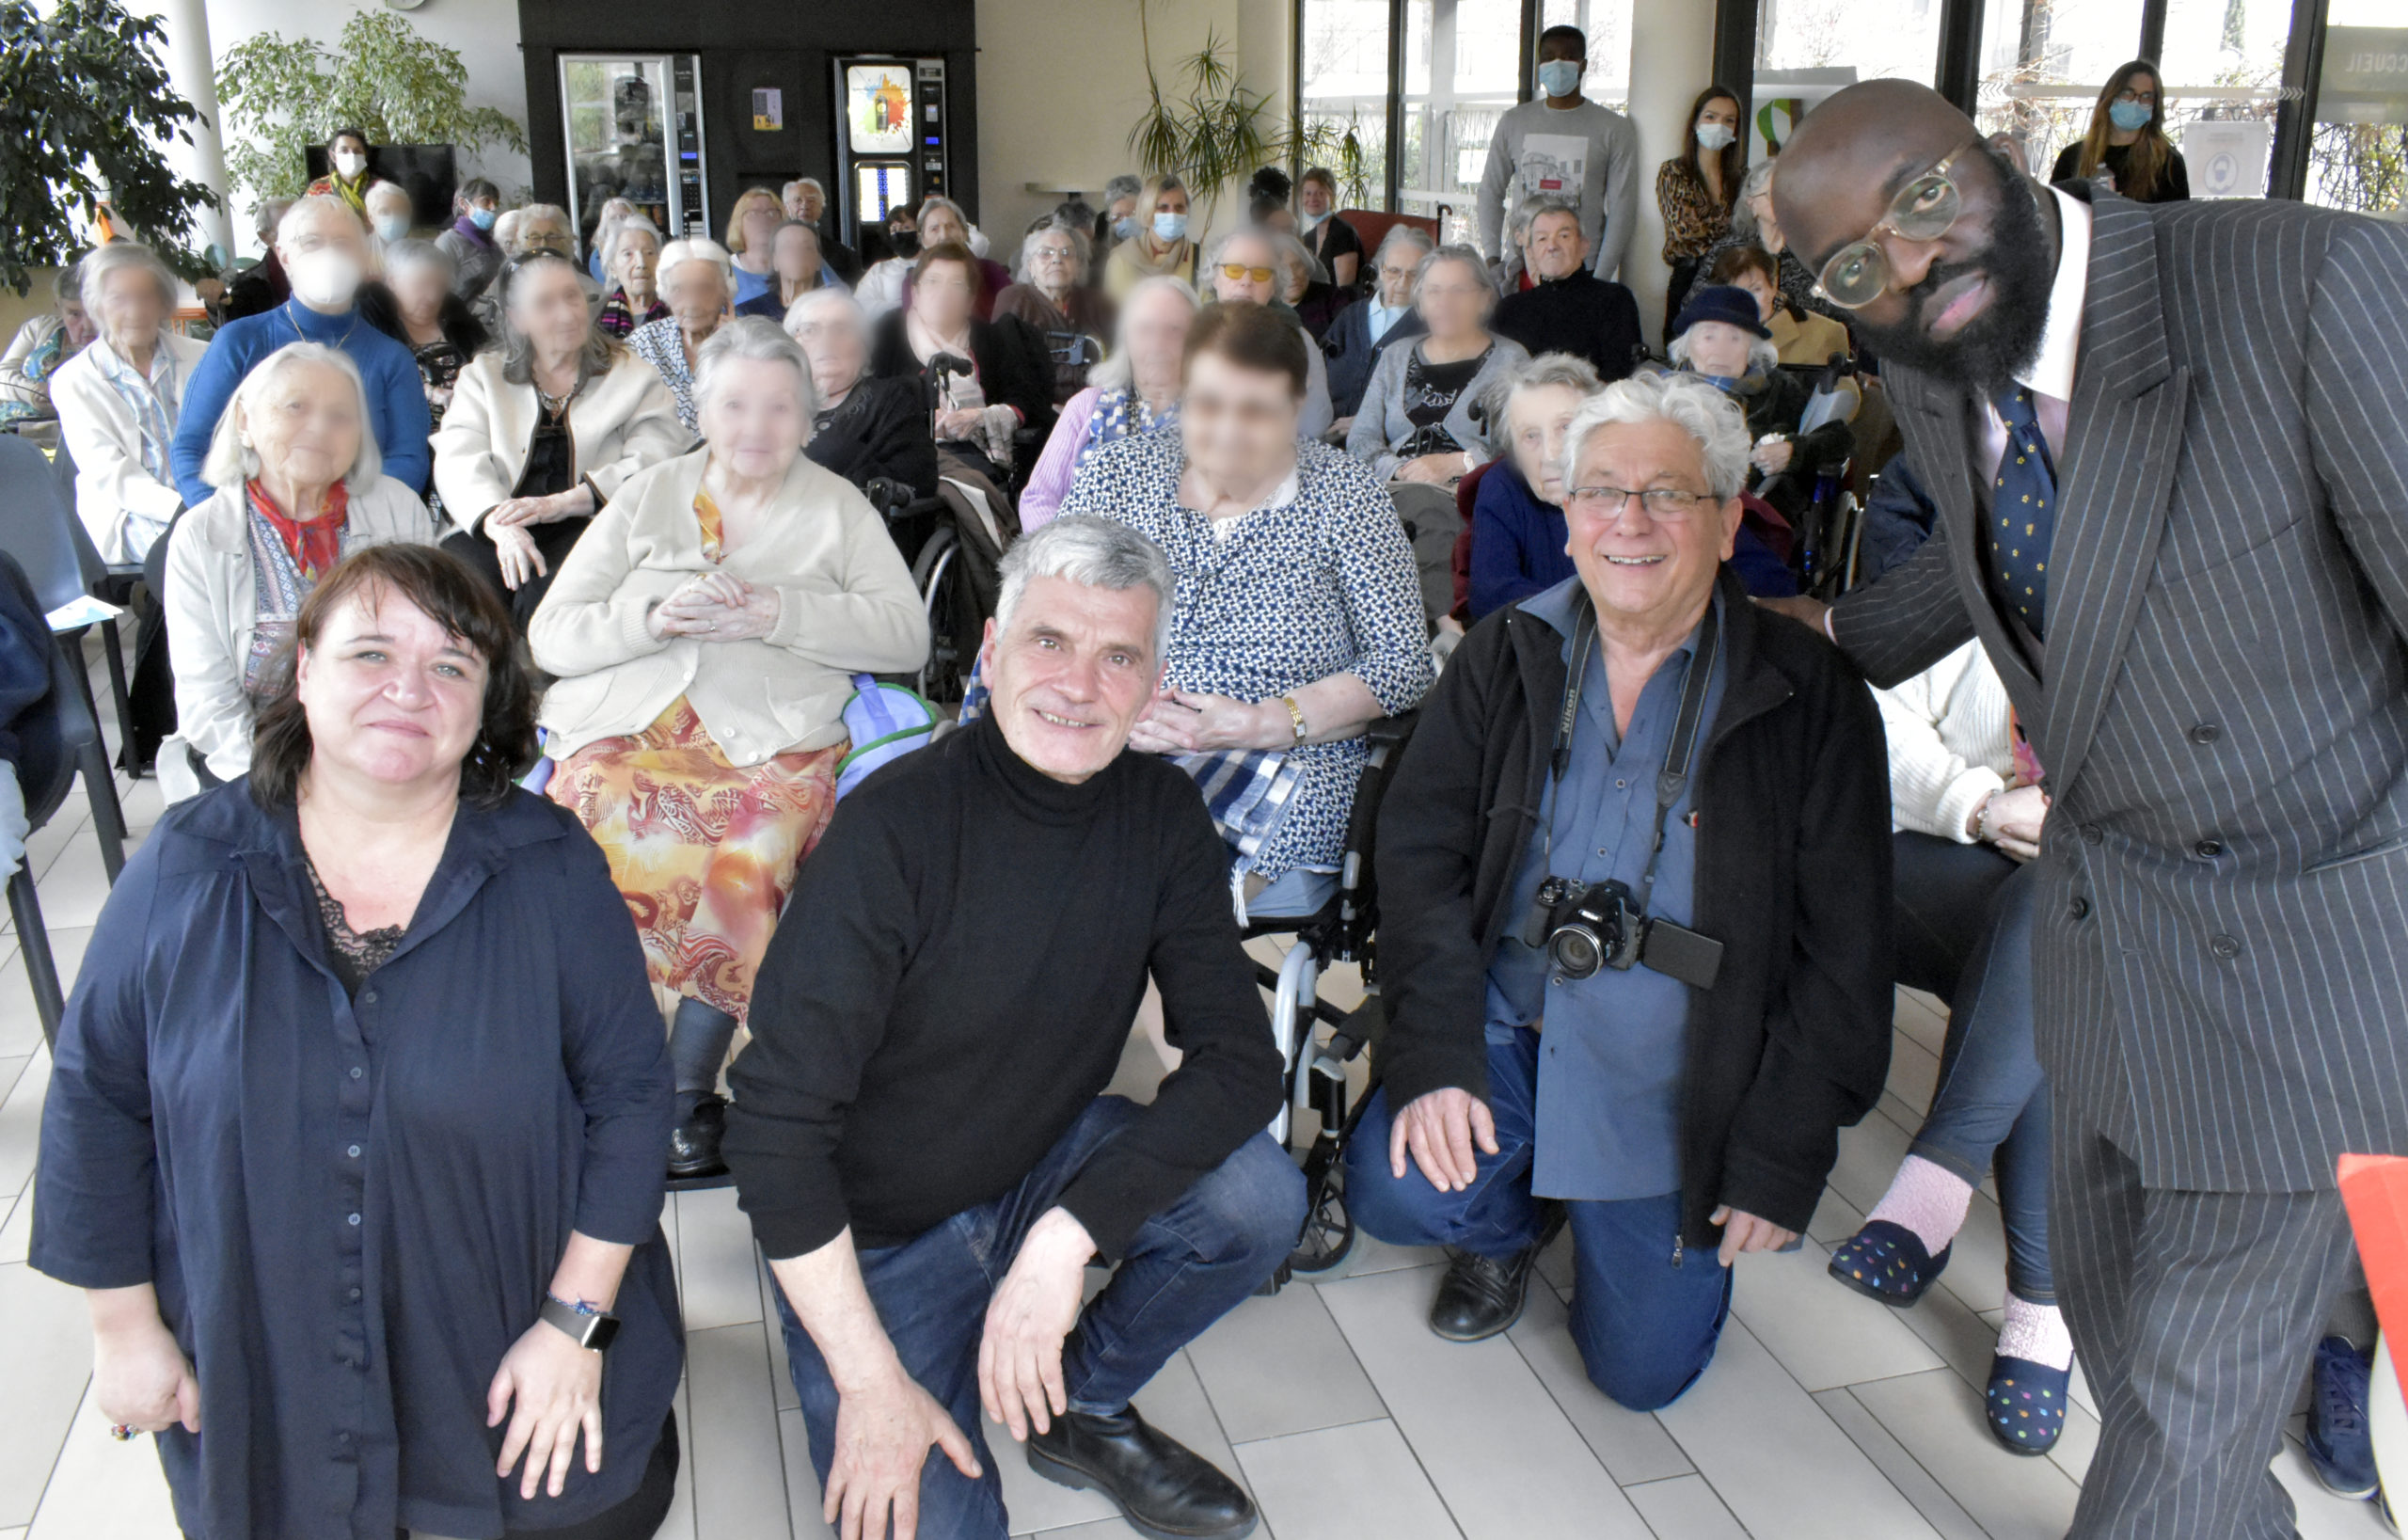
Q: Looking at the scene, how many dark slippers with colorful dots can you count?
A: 2